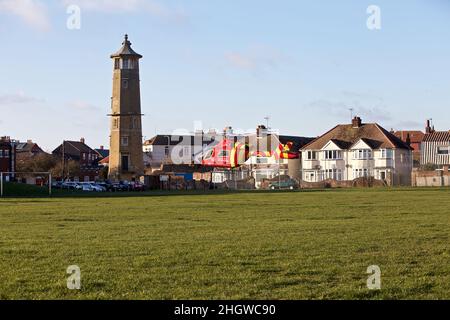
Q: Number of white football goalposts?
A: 1